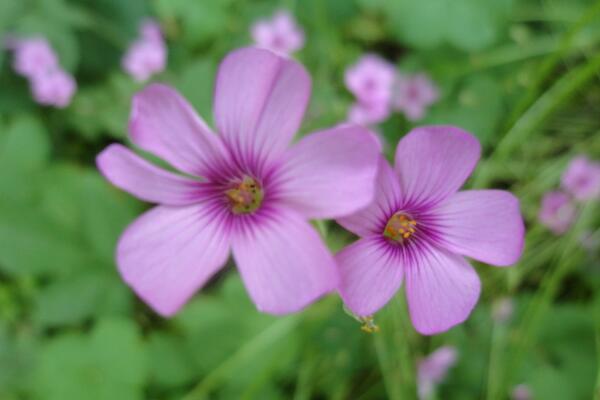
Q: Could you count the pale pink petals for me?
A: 11